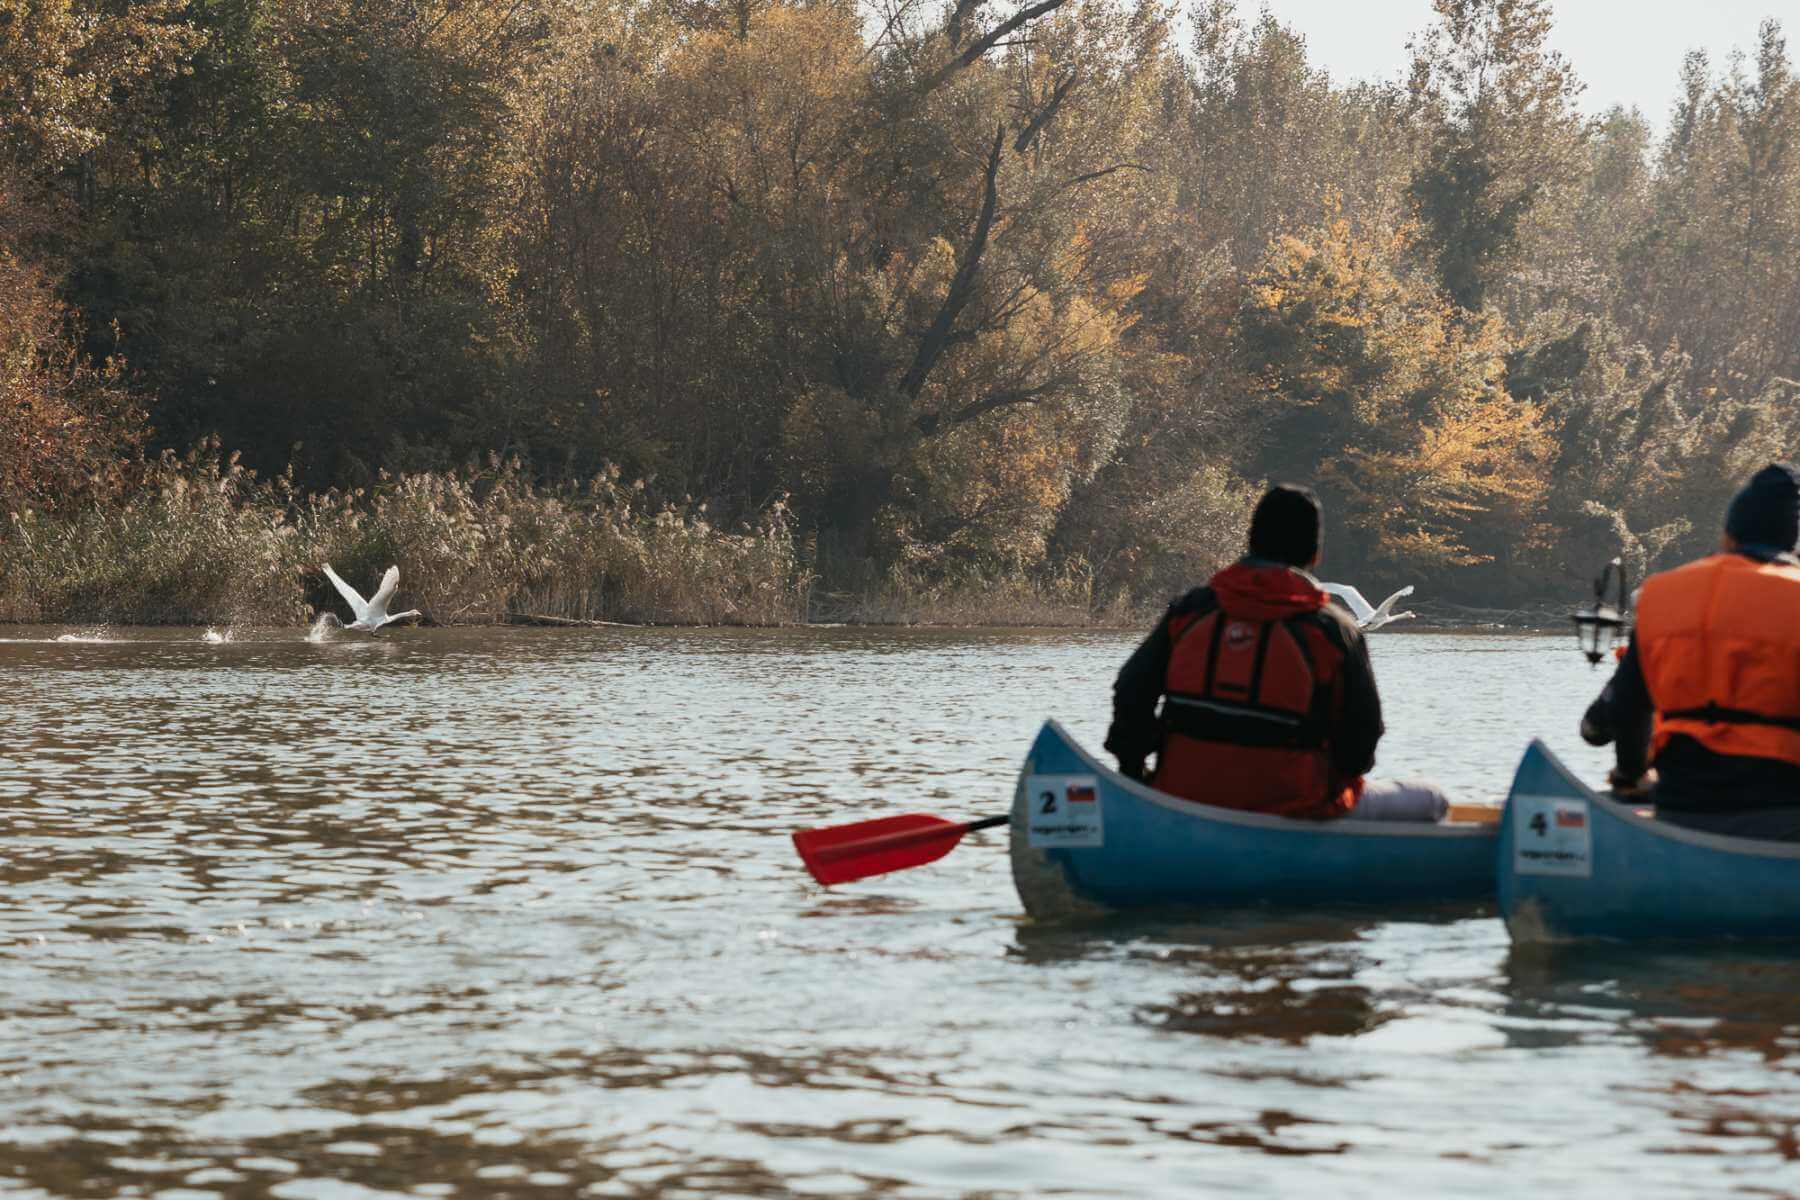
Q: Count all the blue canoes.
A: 2